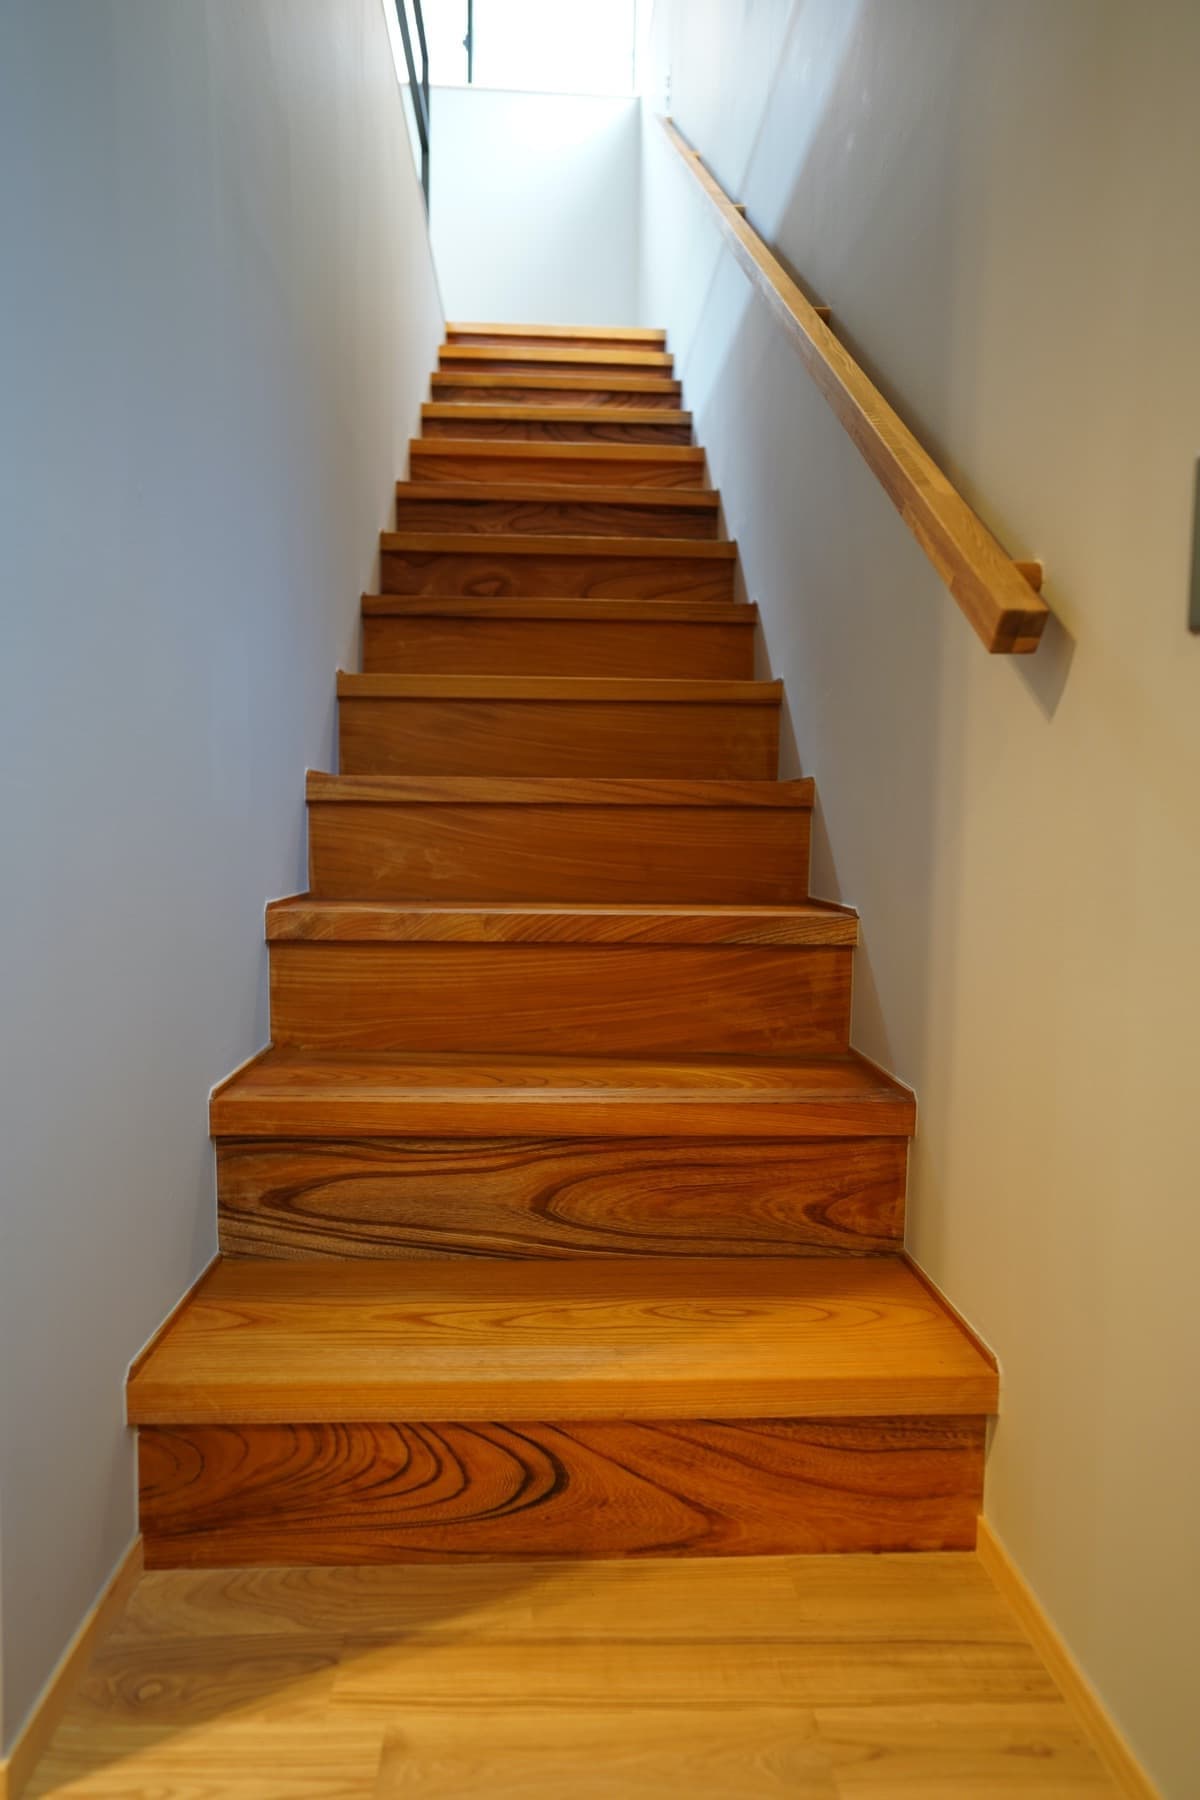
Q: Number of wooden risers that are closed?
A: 13